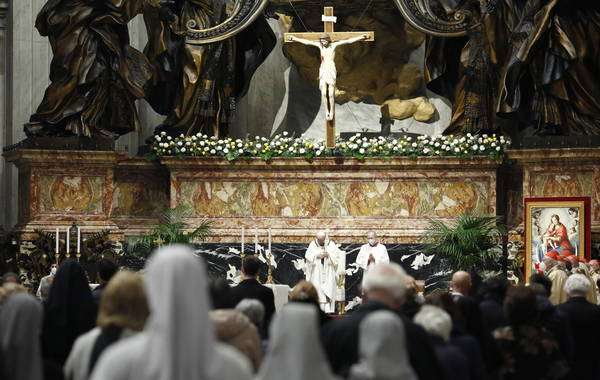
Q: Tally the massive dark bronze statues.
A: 4